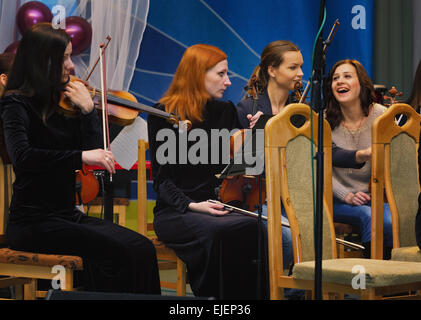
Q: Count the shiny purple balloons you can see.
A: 3